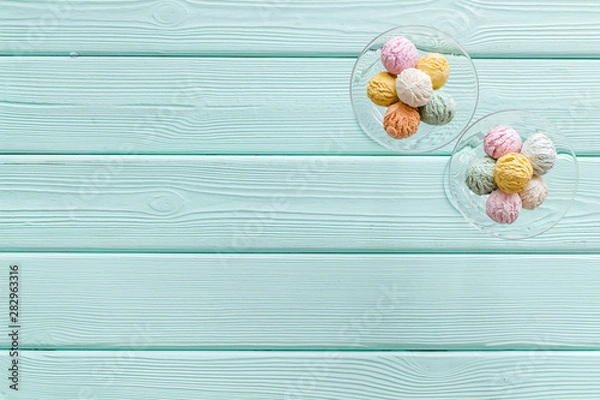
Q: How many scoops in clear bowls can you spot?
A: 12